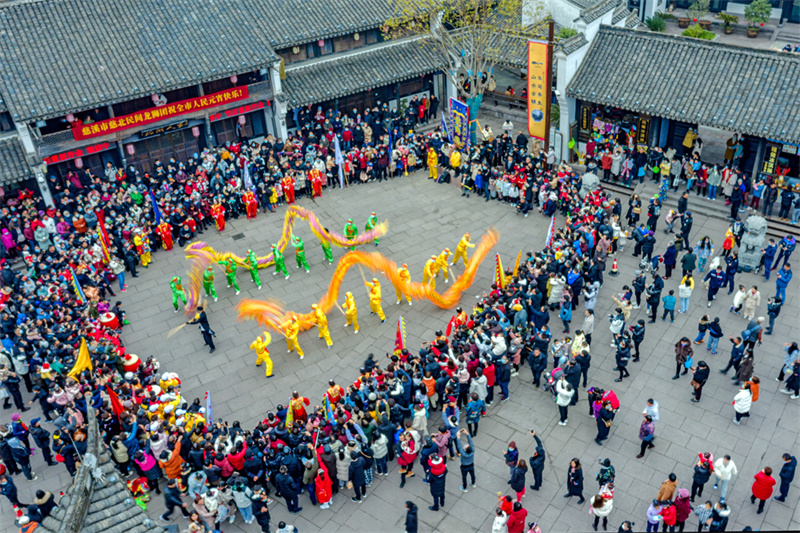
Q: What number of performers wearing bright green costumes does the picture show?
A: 9